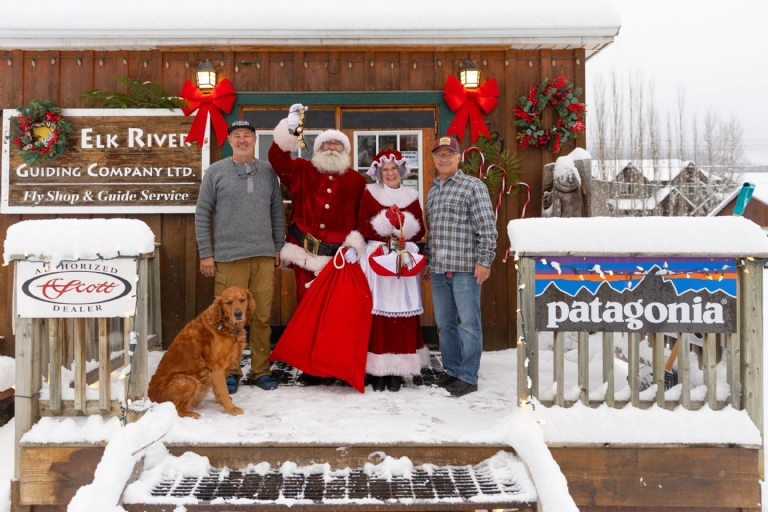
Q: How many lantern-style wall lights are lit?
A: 2